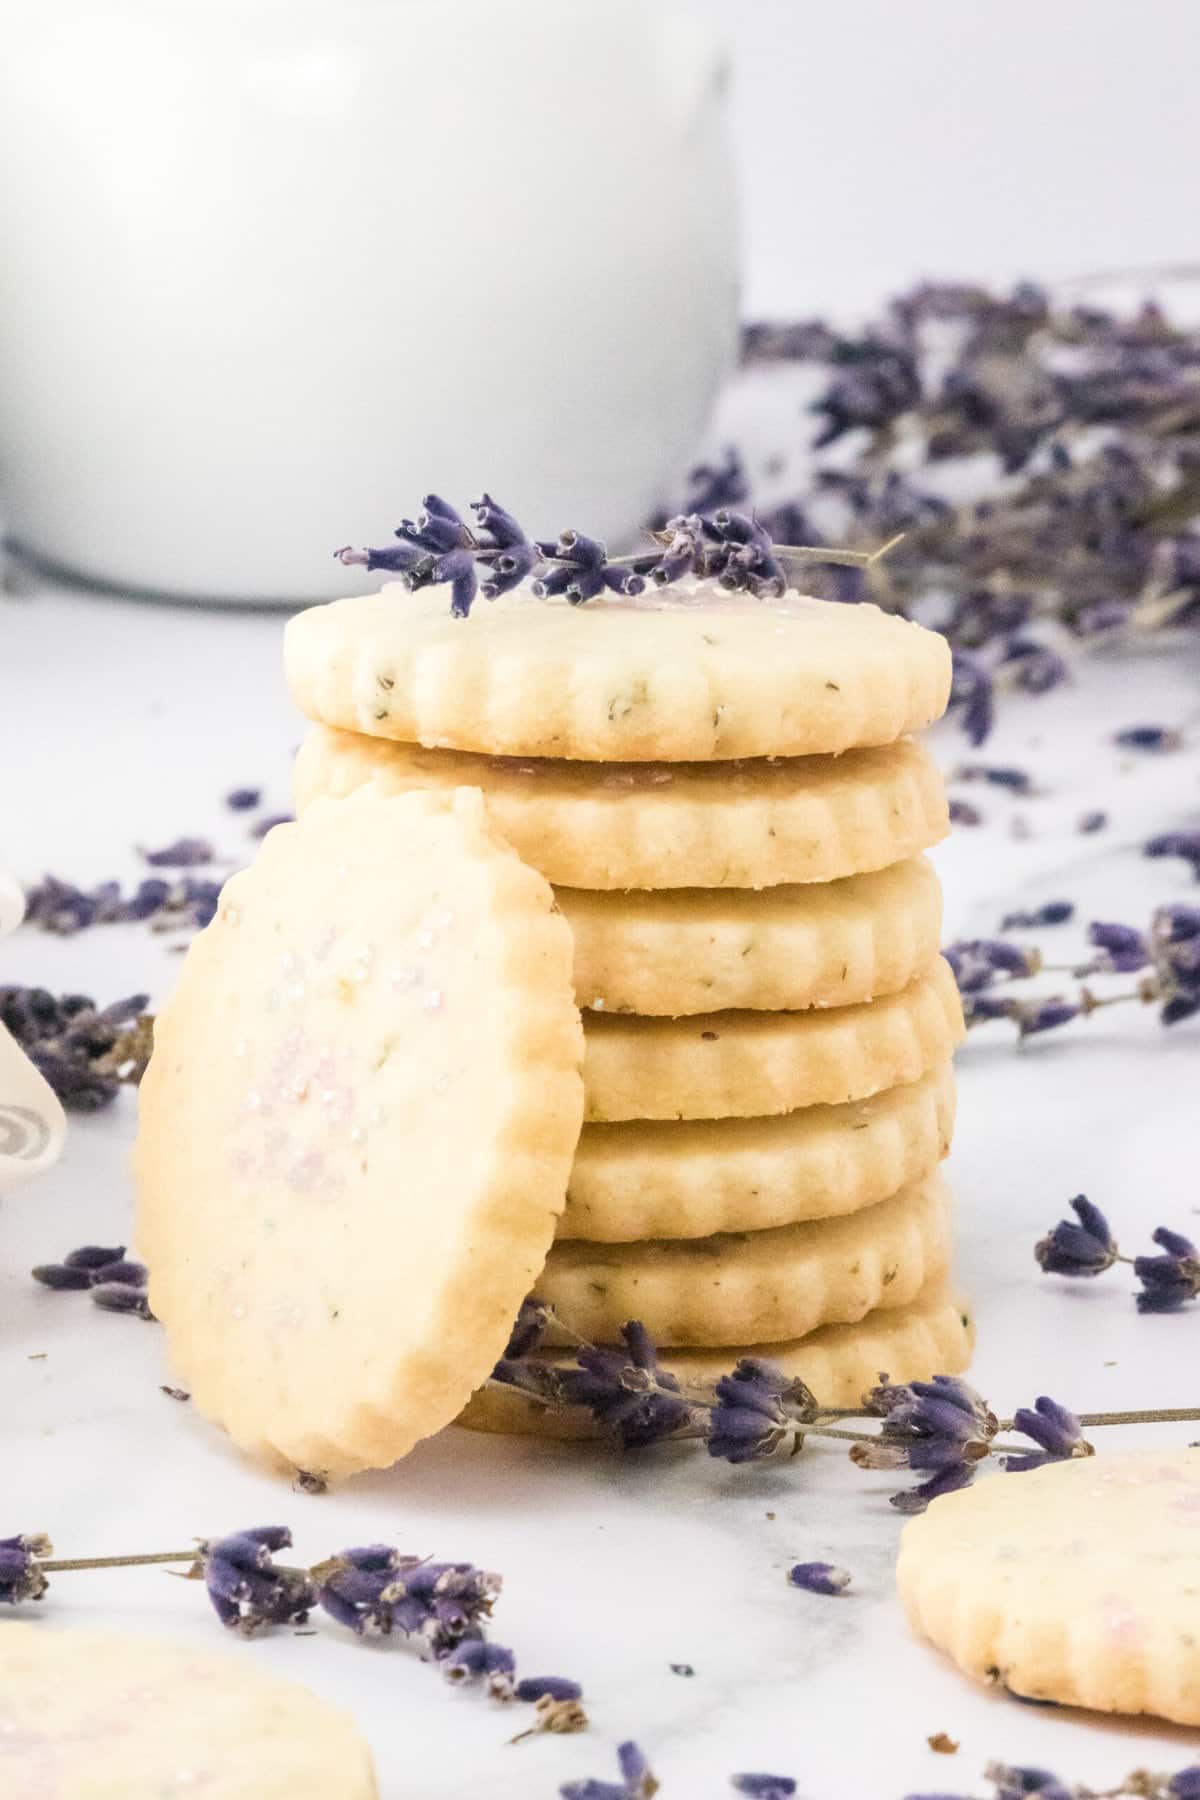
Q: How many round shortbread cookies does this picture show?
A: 10